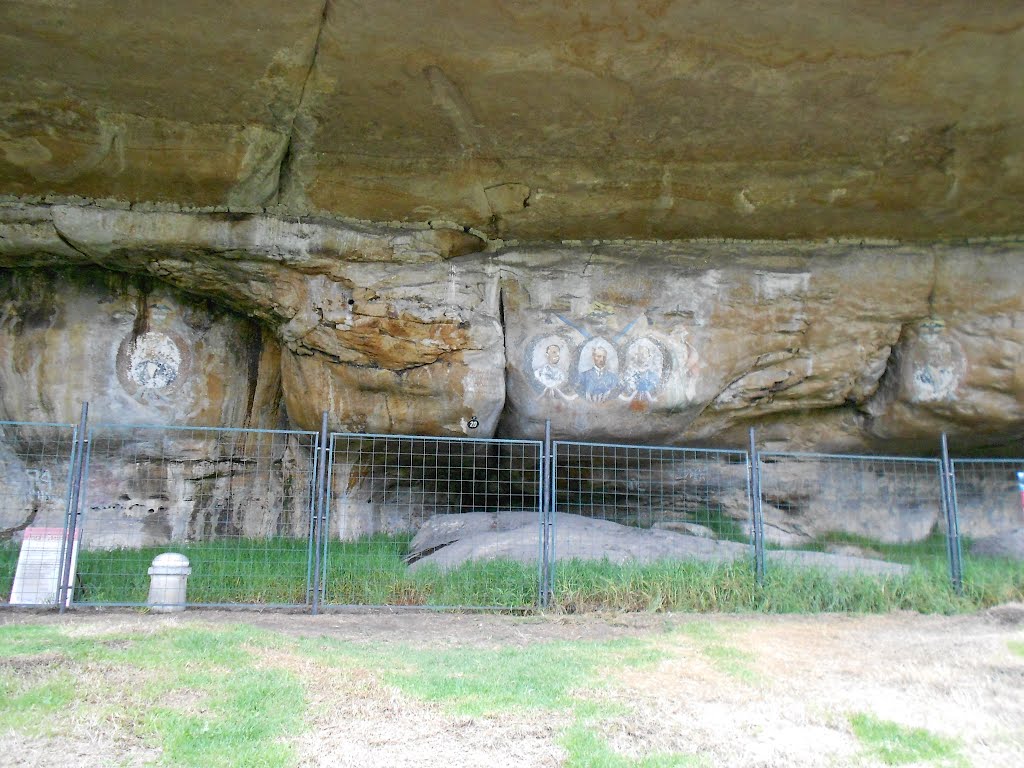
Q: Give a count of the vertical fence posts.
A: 5